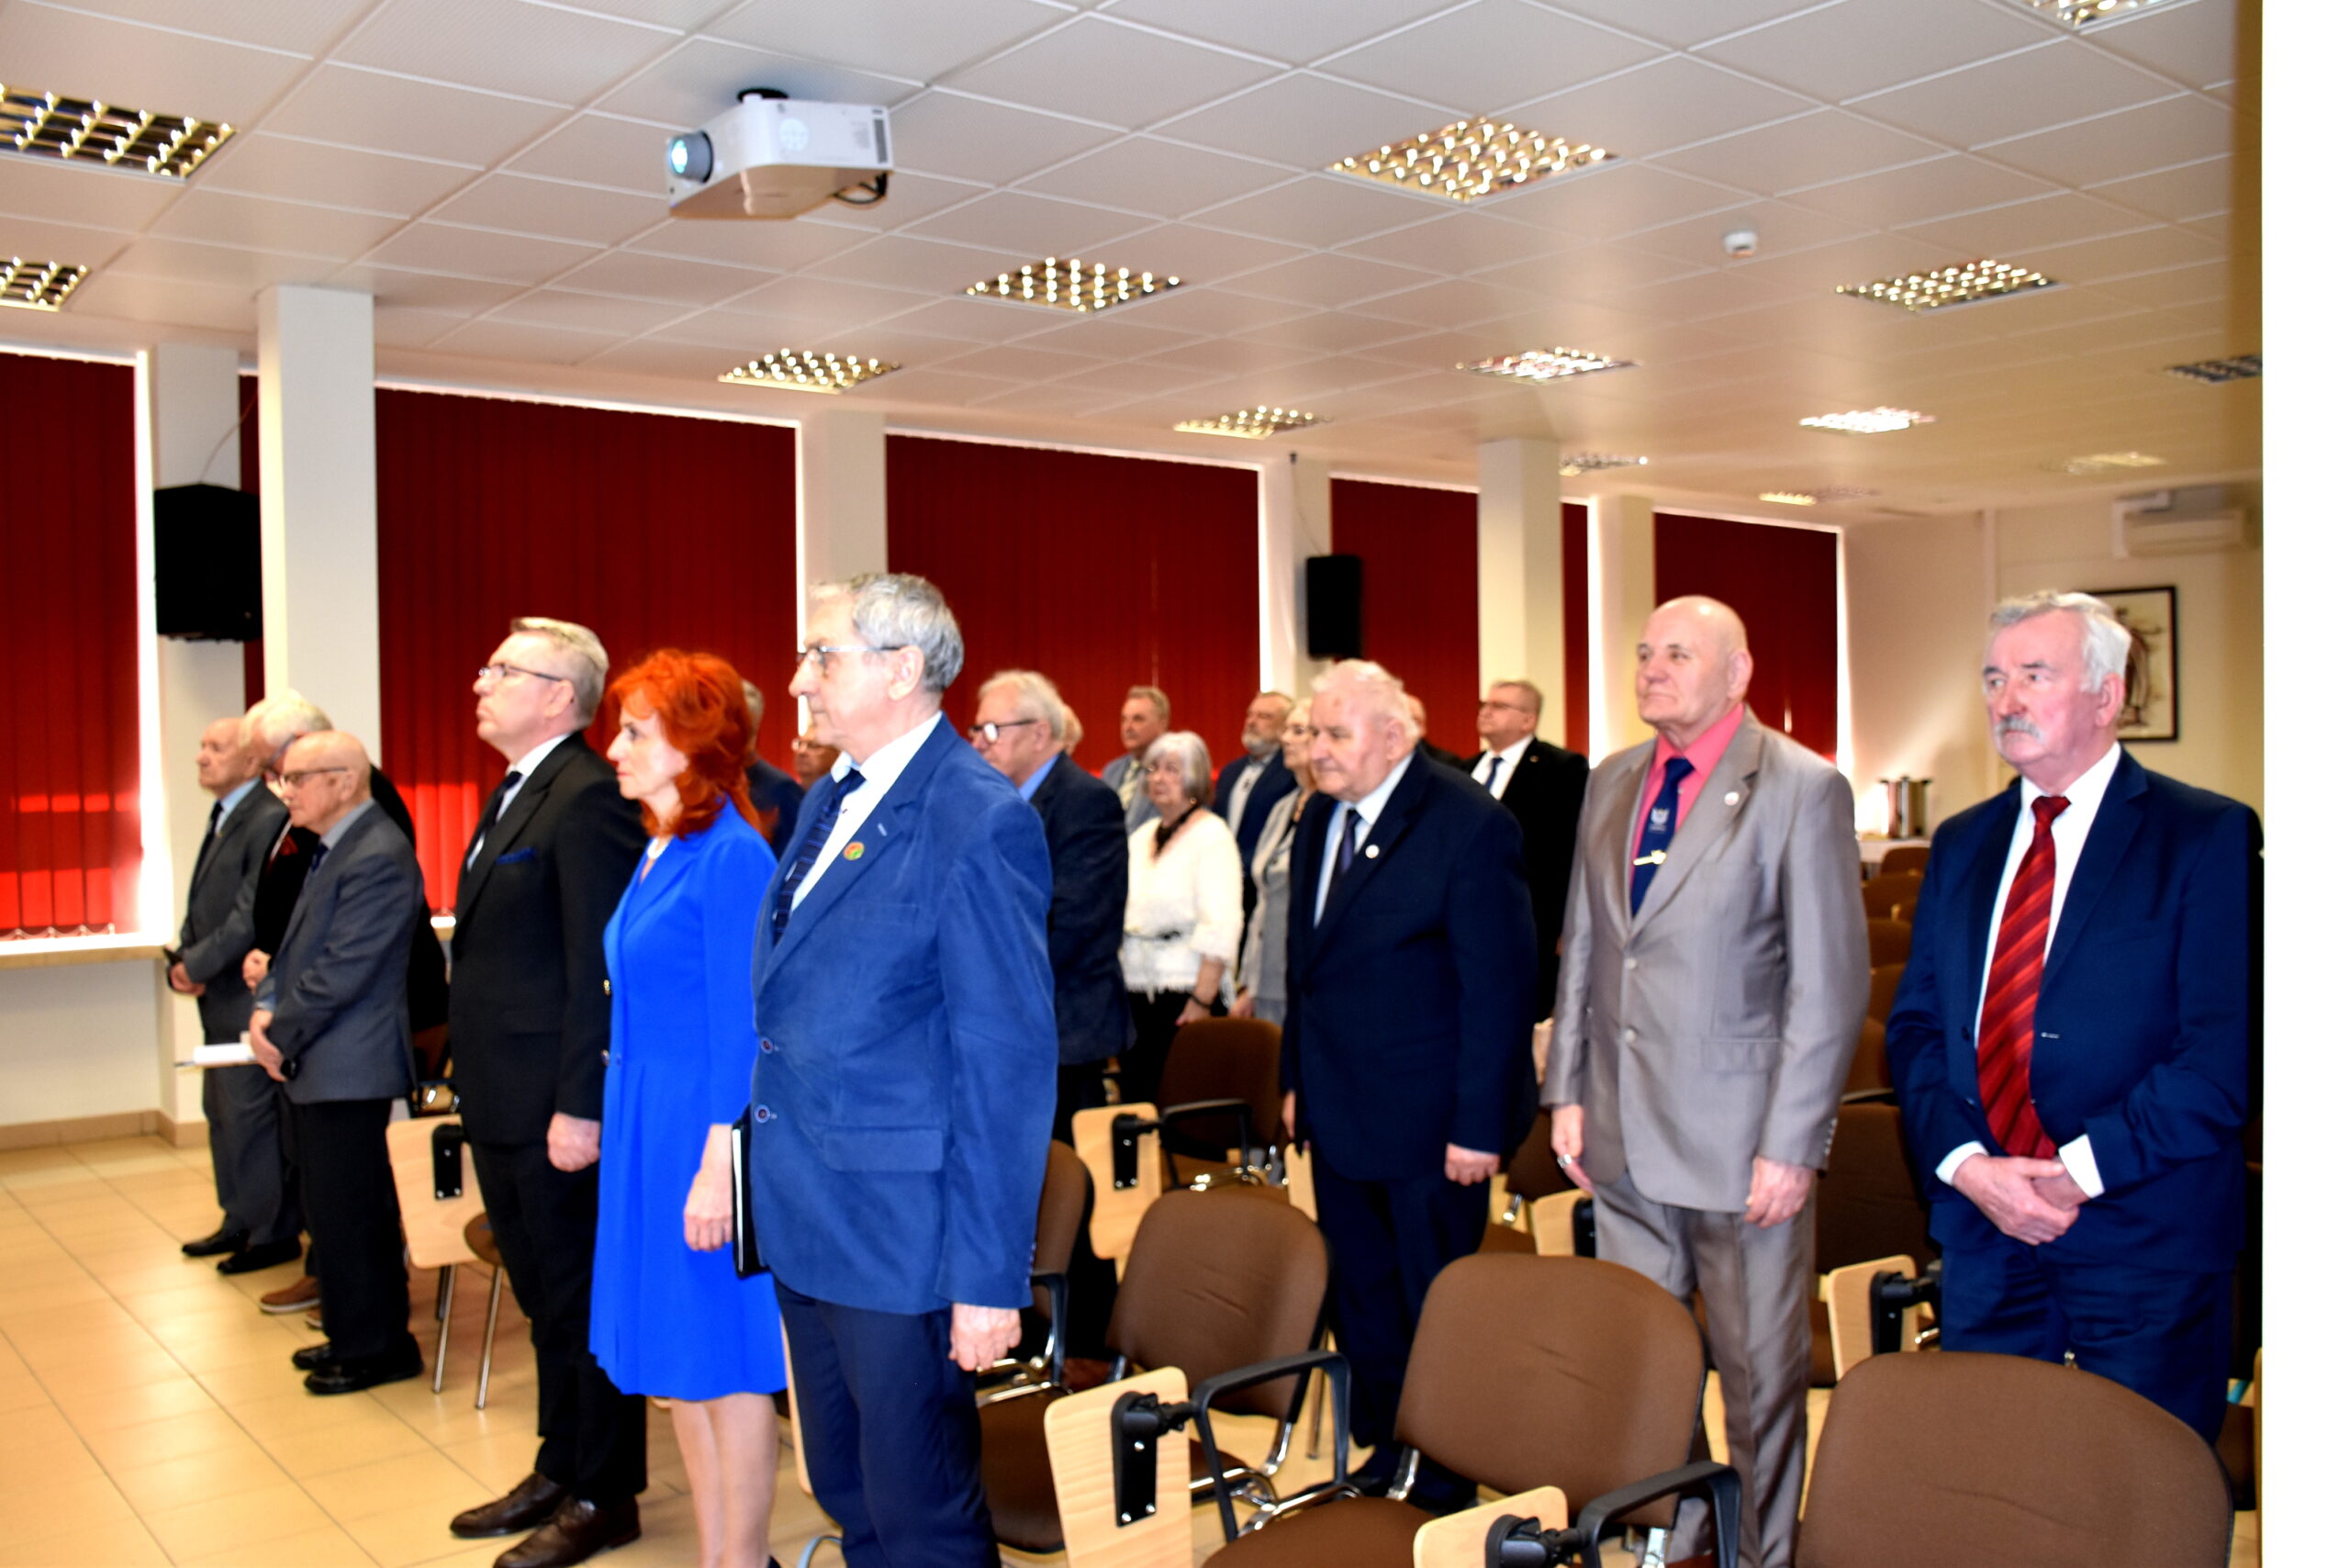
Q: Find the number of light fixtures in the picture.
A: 14